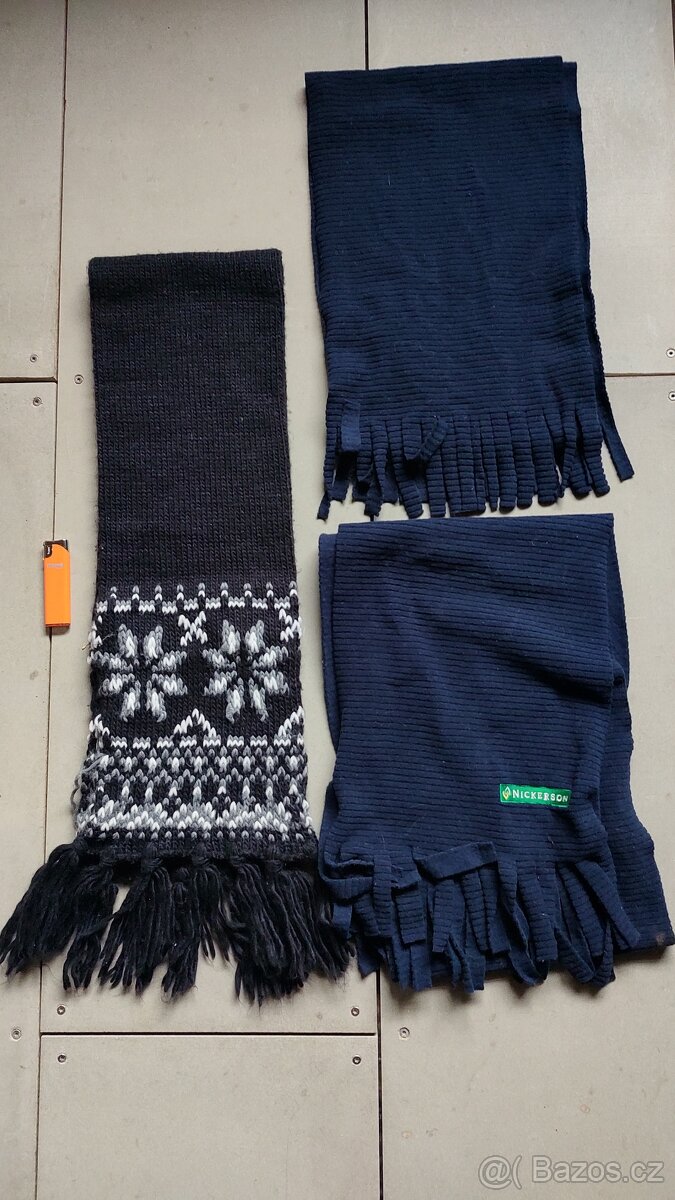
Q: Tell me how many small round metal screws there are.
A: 11